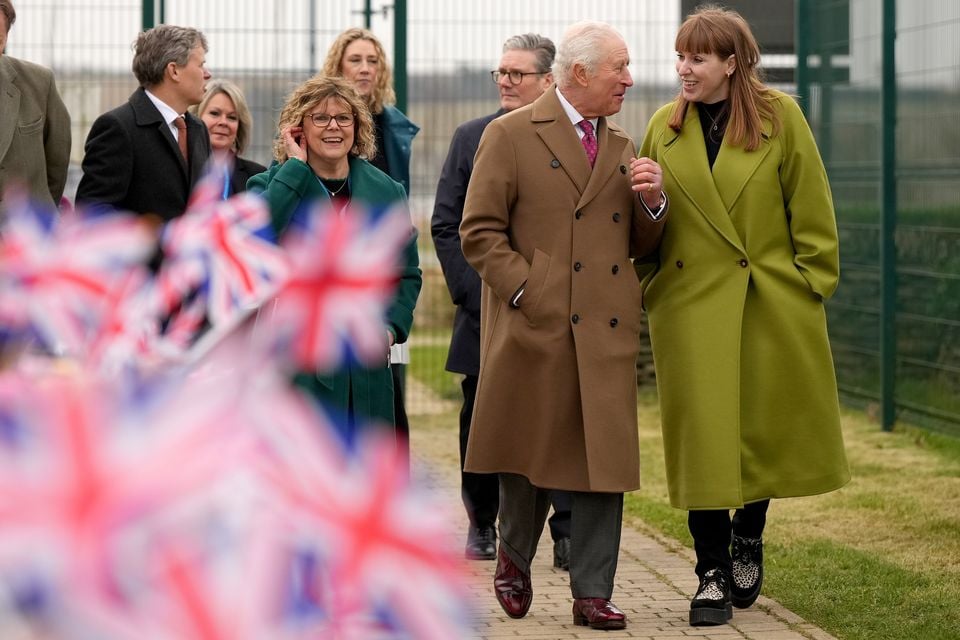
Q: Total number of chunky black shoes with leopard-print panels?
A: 2